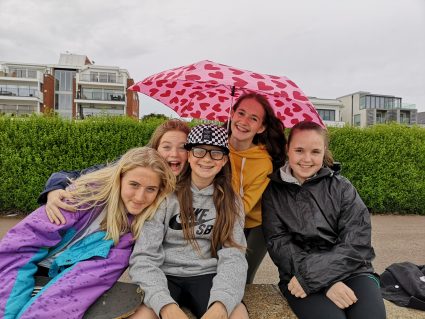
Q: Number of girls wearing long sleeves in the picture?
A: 5